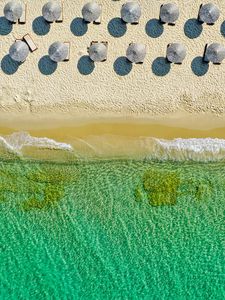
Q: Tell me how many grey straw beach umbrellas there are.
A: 12